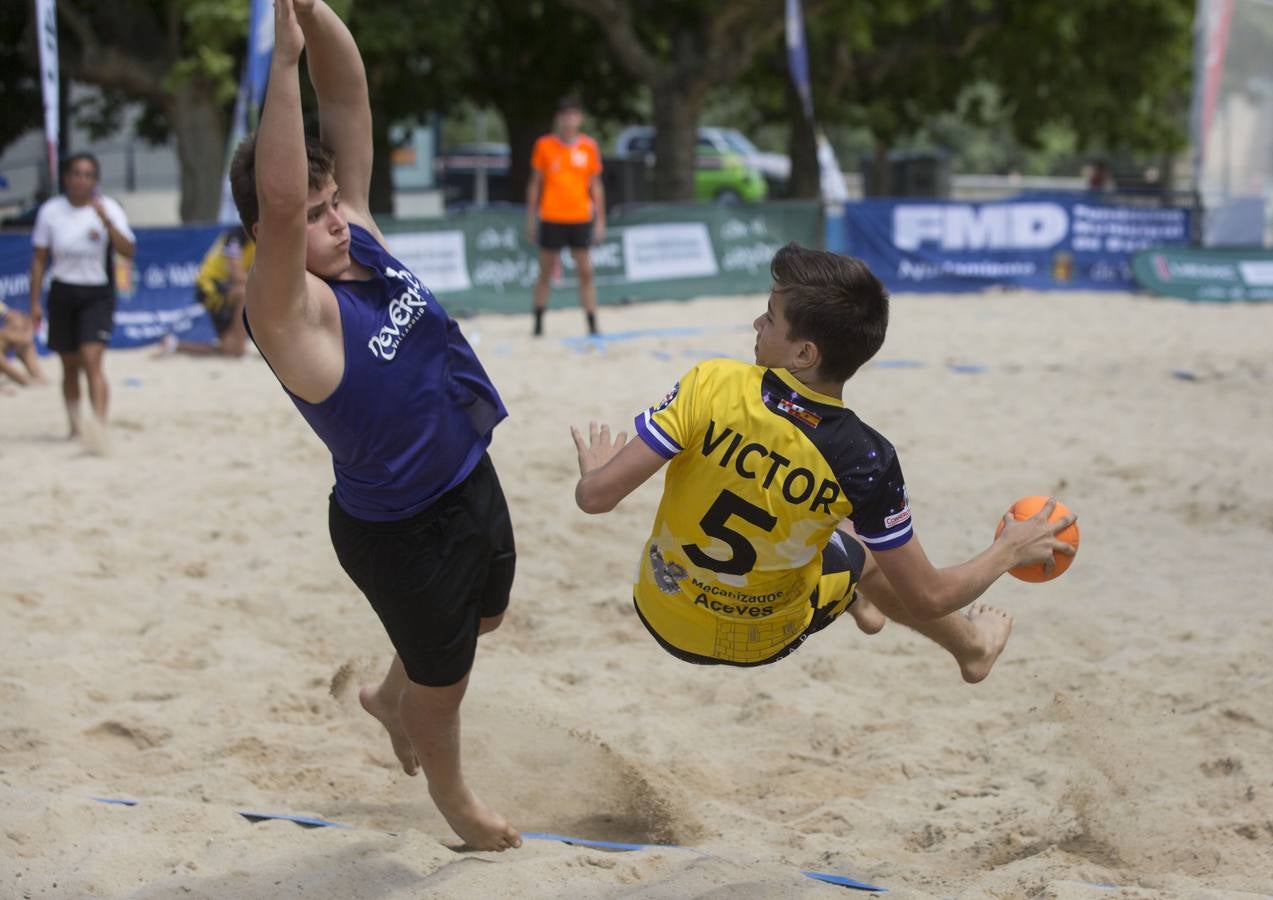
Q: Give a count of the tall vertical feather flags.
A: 4